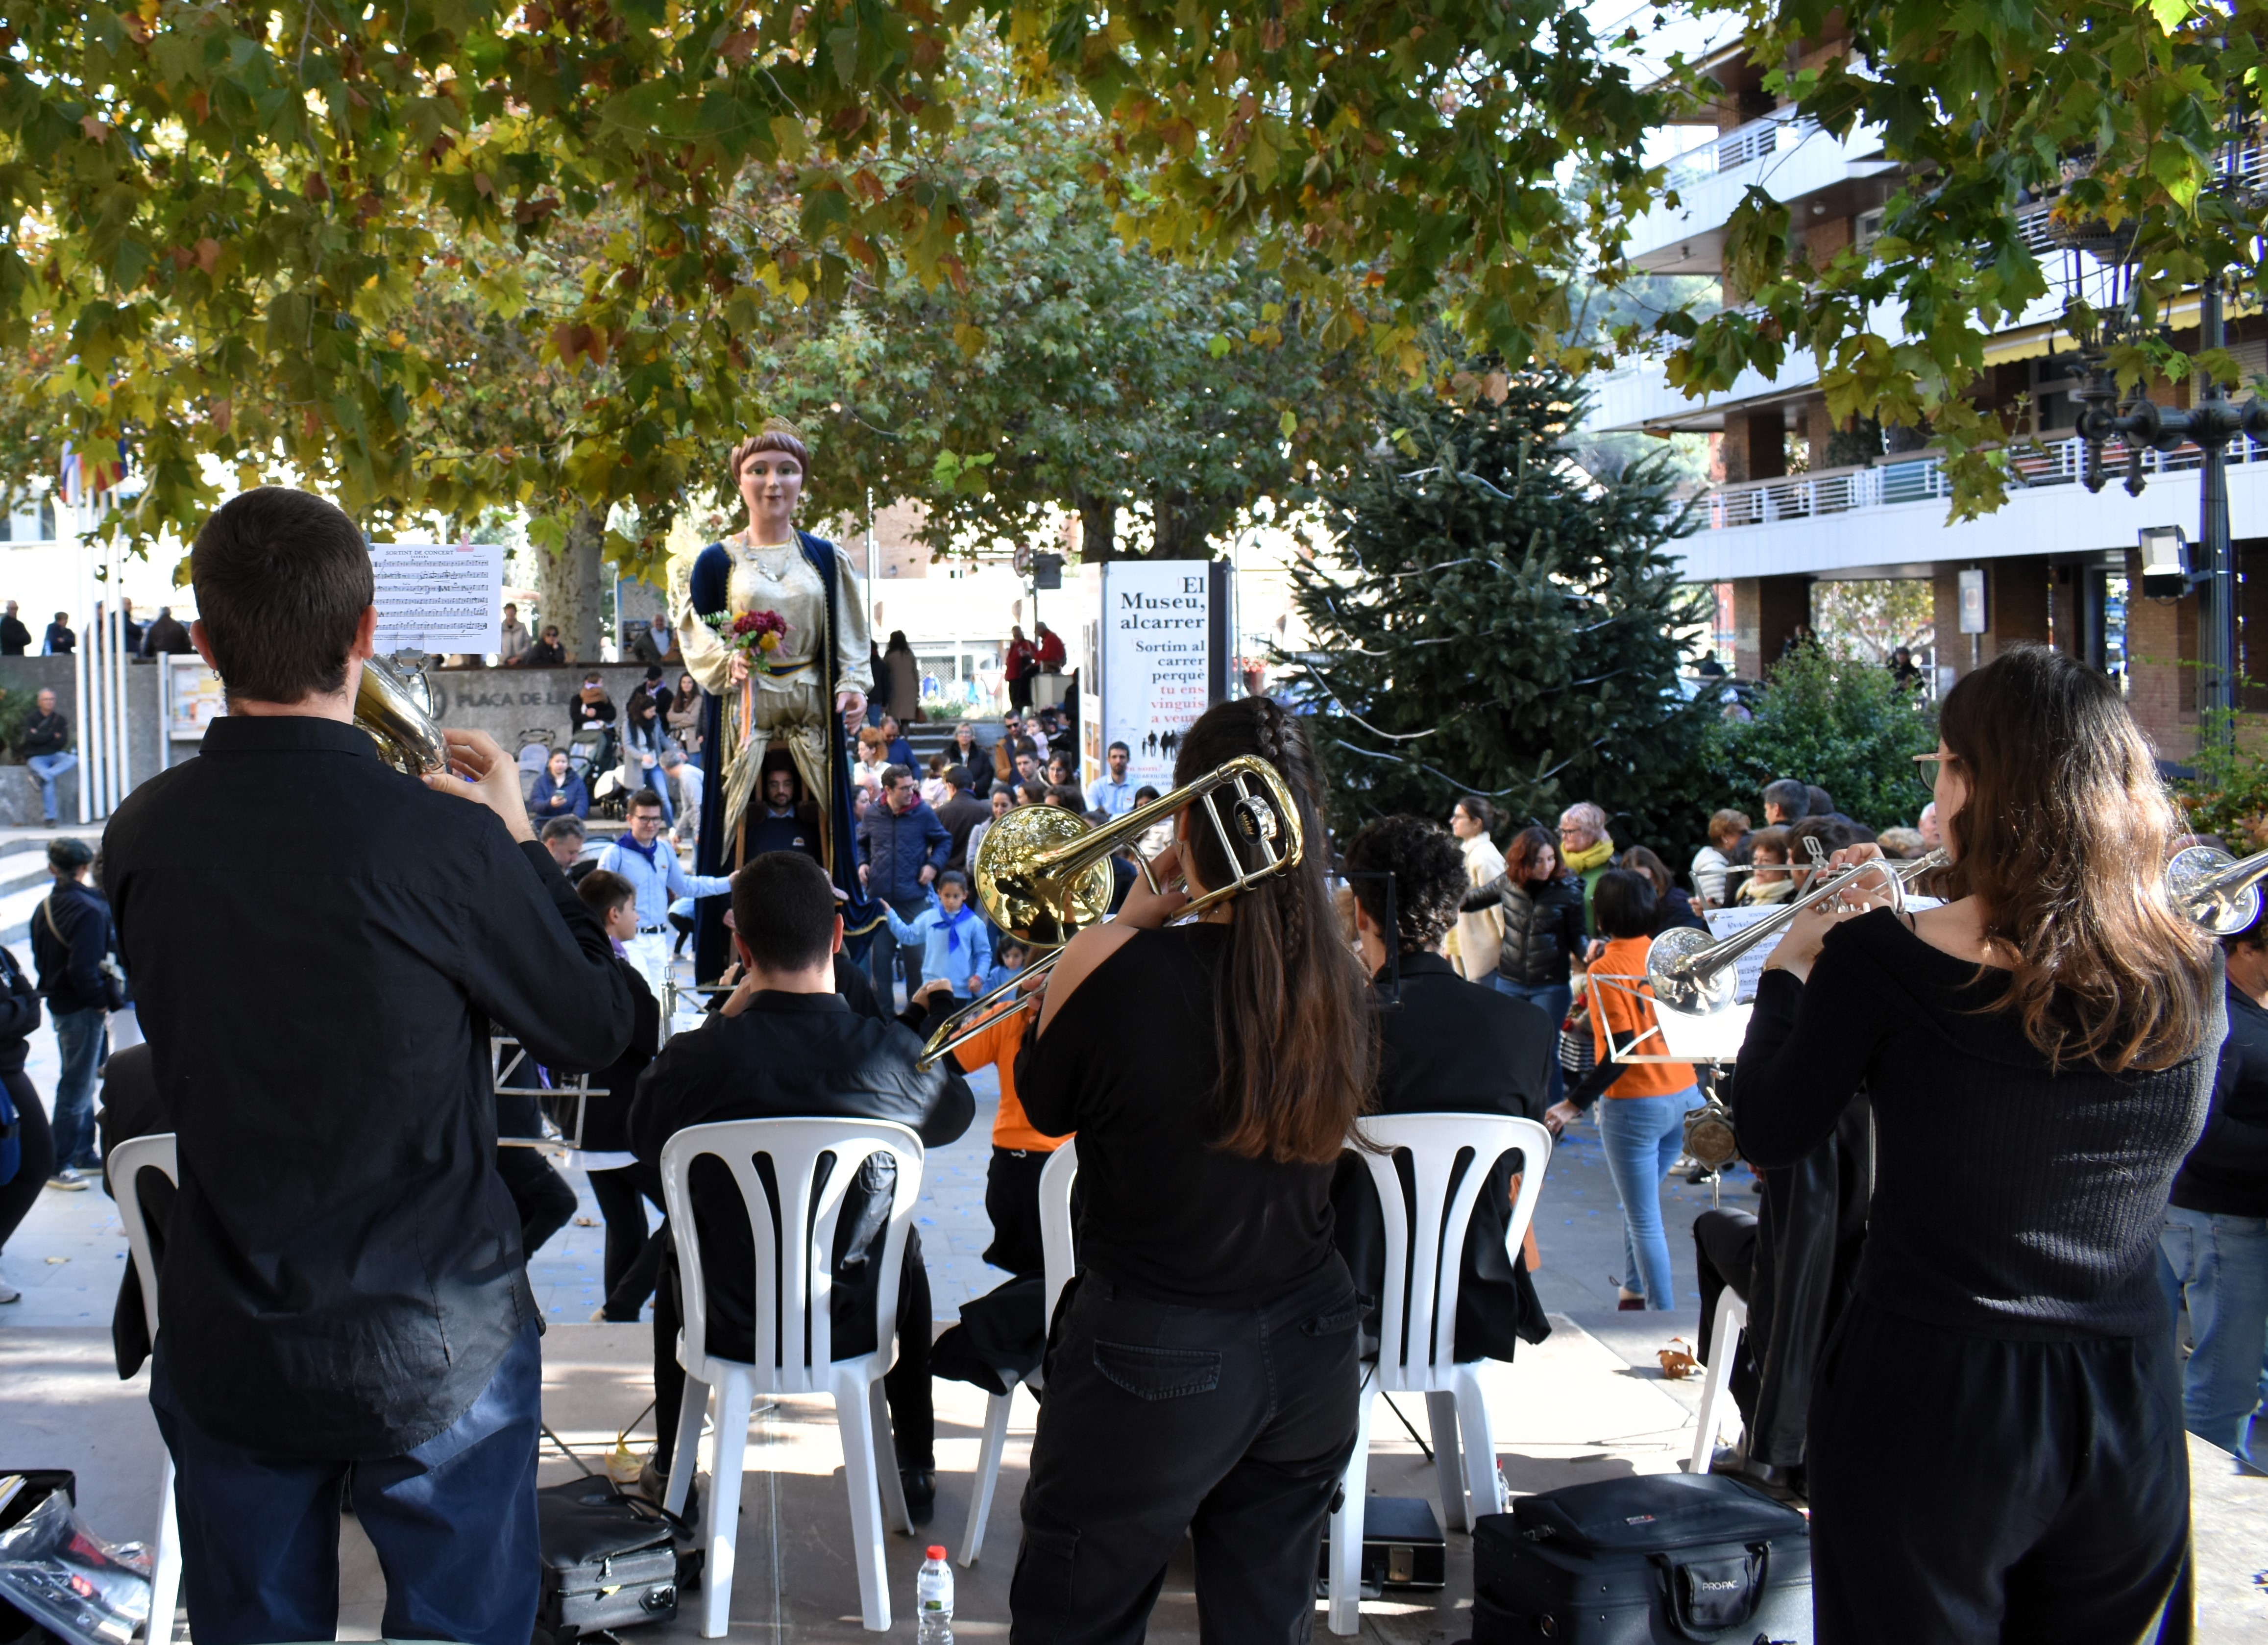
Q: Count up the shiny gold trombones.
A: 1